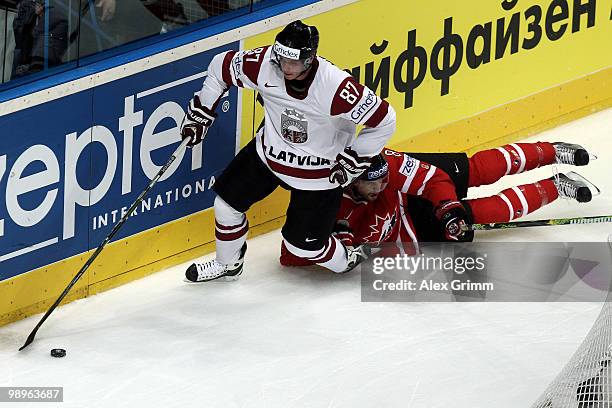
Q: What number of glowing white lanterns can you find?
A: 0